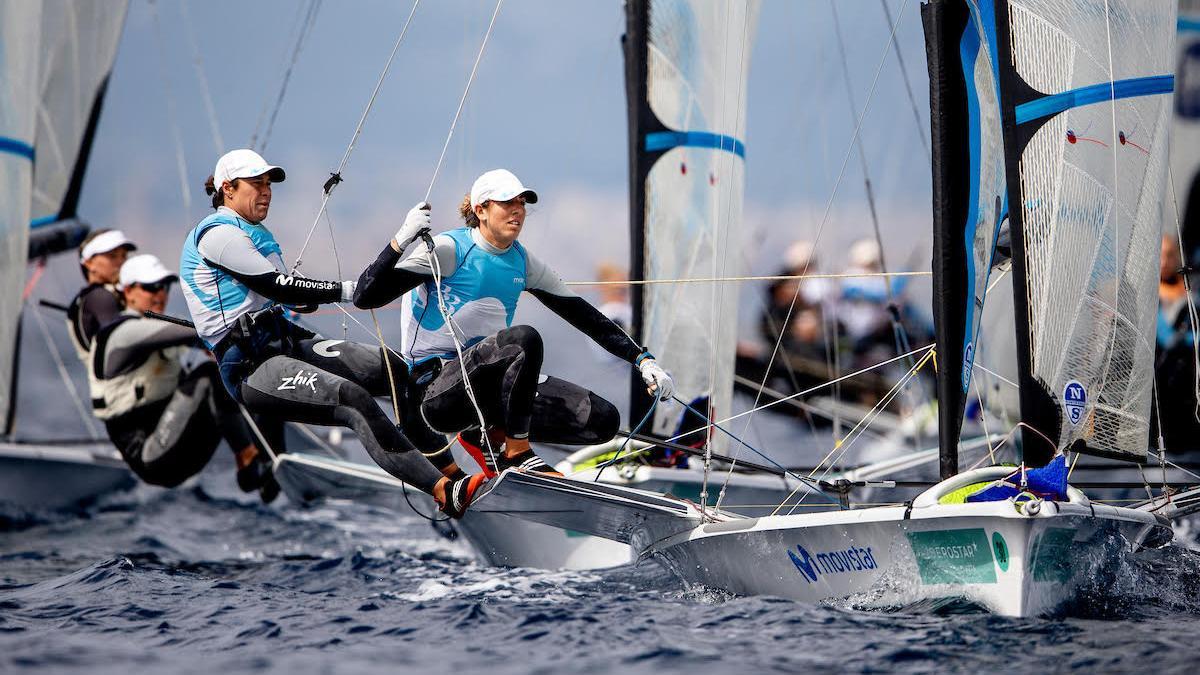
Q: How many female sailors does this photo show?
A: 4